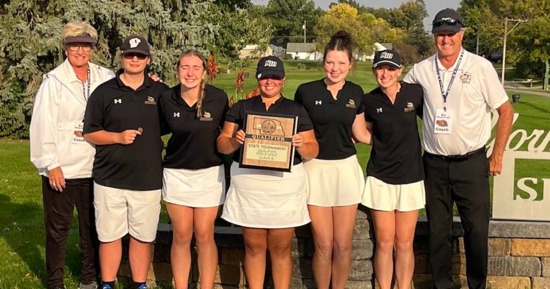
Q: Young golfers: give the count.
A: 5